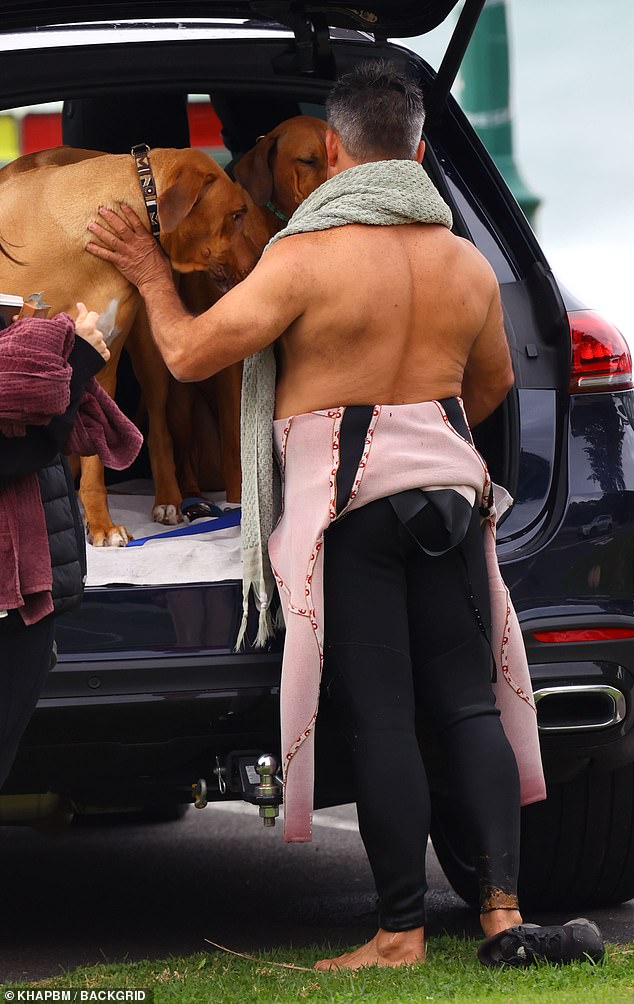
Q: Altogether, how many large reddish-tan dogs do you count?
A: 2